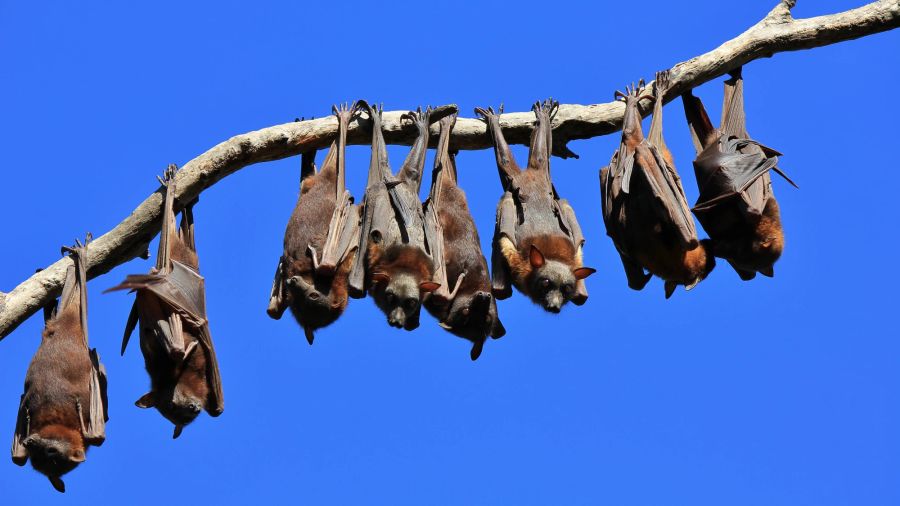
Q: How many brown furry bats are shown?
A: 8